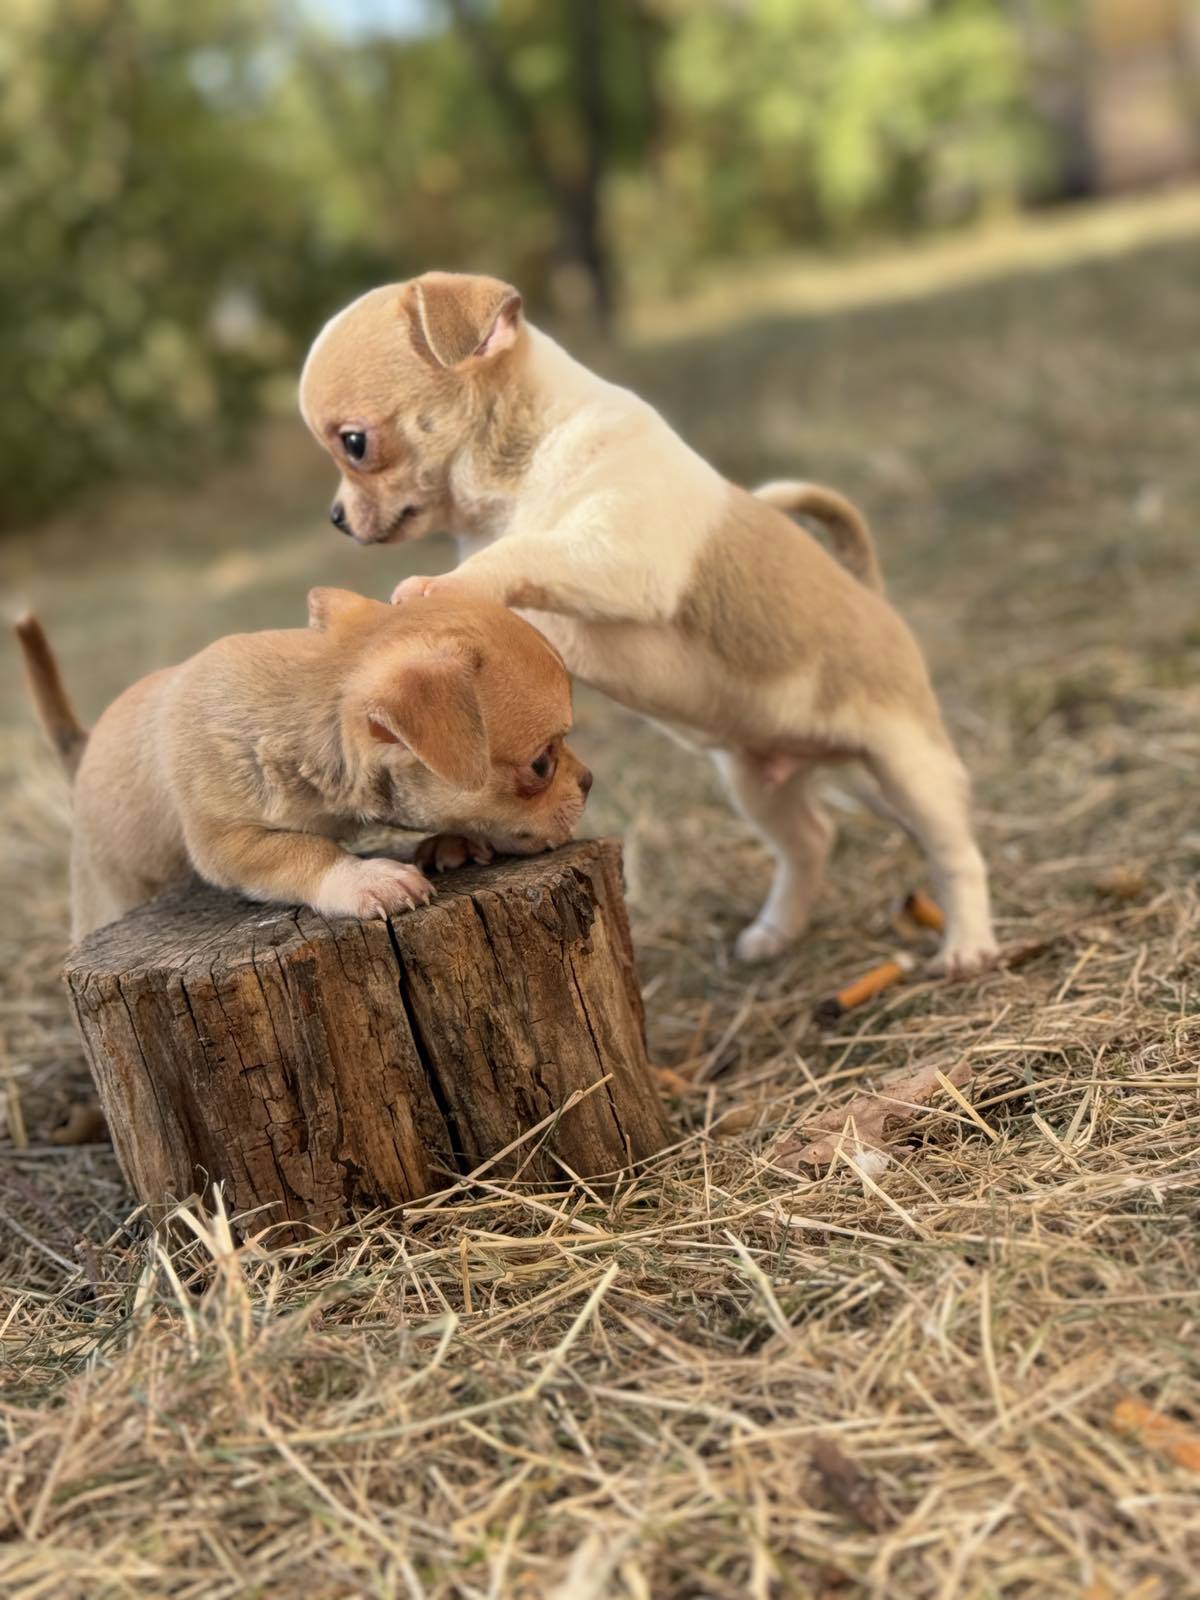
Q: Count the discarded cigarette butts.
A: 2